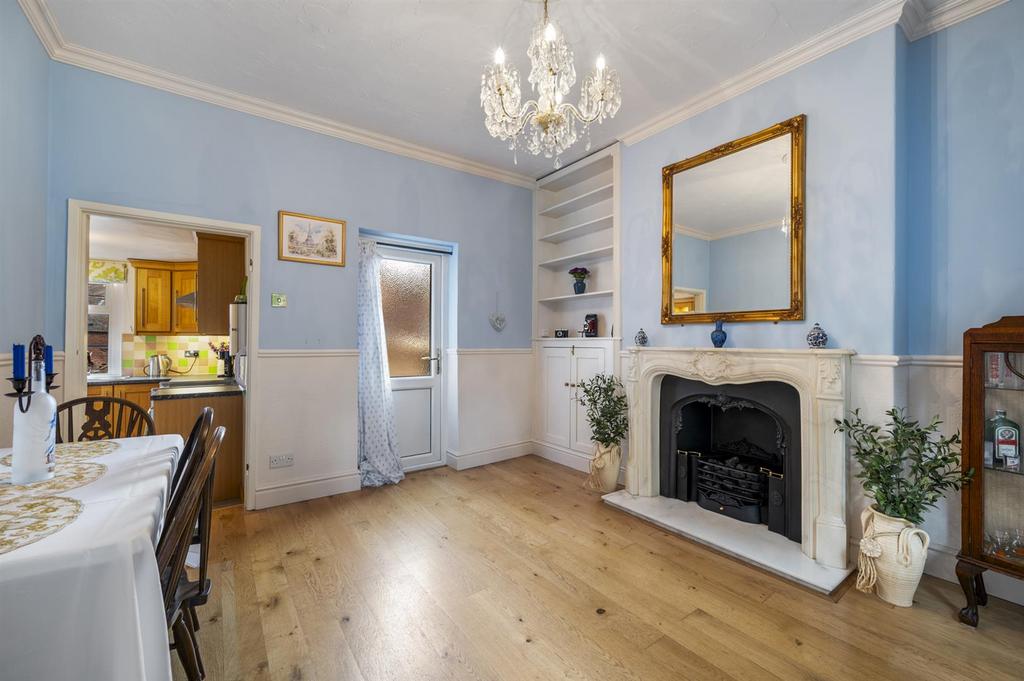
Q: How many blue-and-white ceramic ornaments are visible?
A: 2